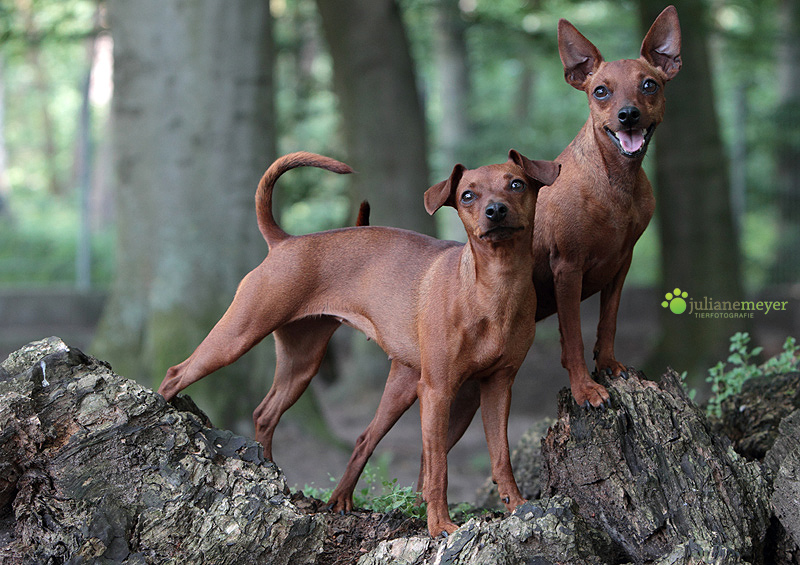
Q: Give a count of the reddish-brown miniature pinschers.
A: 2